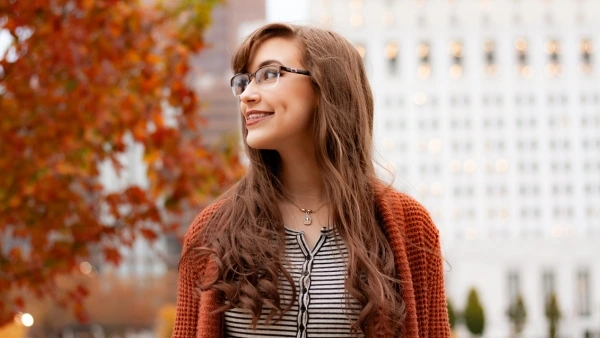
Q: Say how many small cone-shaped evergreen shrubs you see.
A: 4